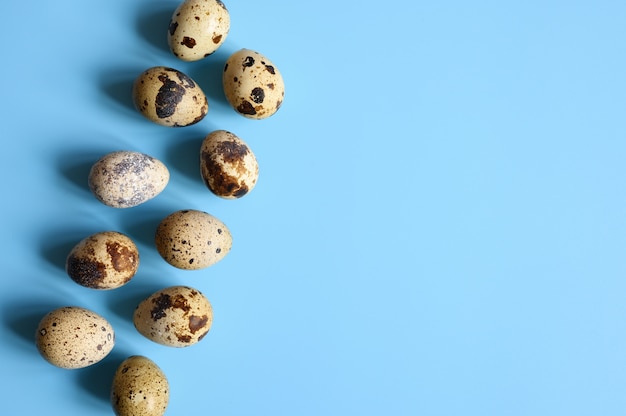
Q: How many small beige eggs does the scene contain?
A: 10